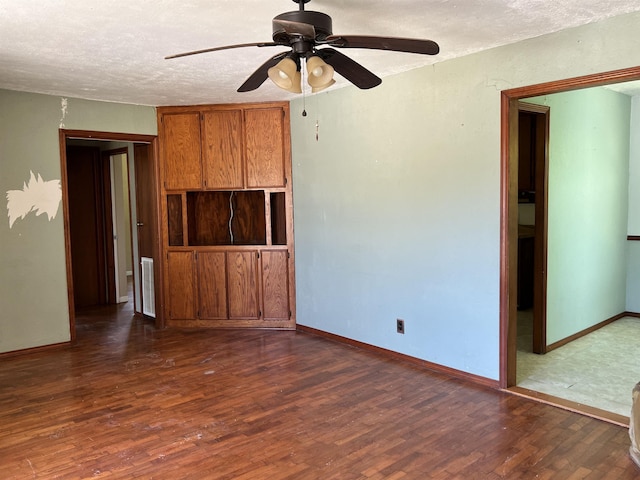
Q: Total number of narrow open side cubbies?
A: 2